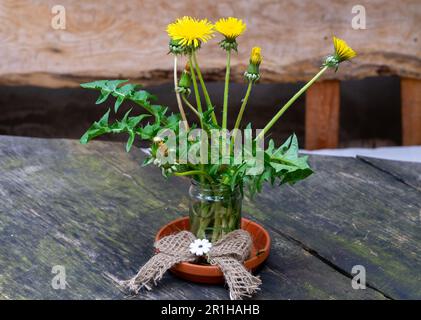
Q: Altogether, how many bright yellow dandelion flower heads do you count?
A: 4